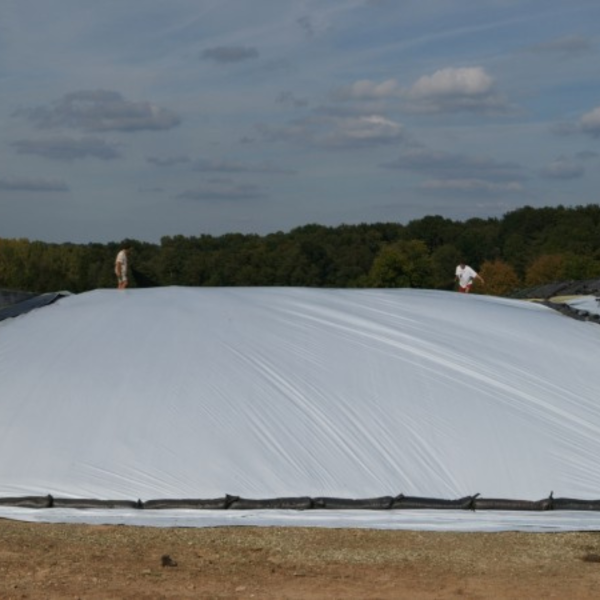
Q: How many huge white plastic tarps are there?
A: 1